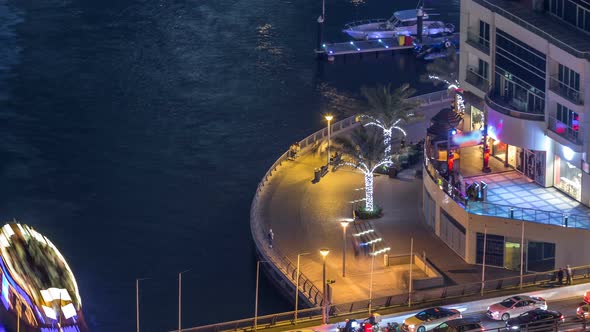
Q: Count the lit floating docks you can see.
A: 1